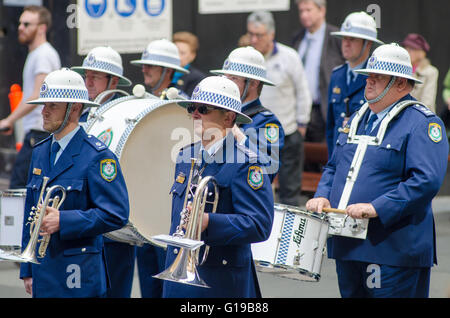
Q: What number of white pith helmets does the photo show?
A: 7